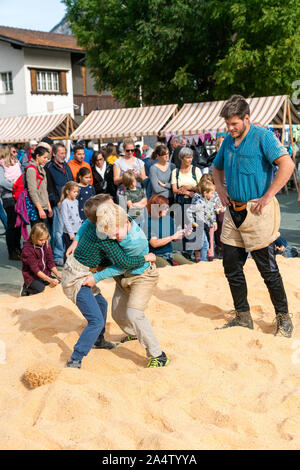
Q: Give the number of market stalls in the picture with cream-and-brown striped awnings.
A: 3